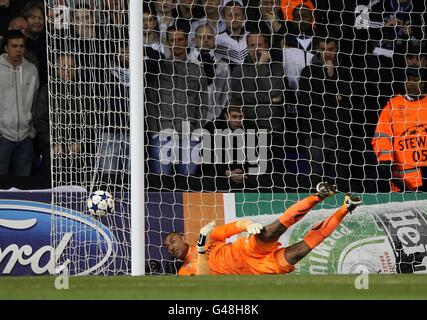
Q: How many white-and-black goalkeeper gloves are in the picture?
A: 2